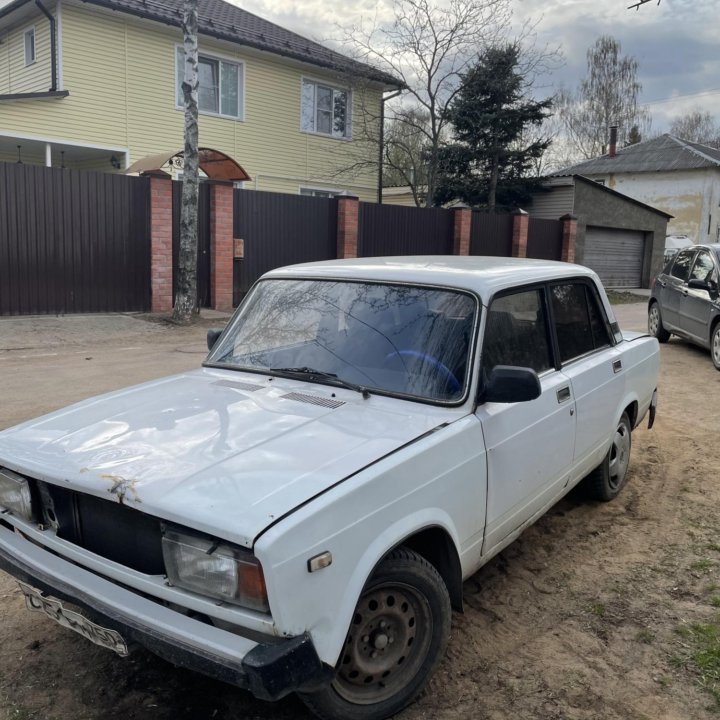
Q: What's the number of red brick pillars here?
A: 6